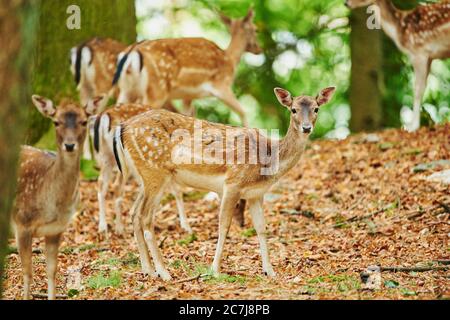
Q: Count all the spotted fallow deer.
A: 6